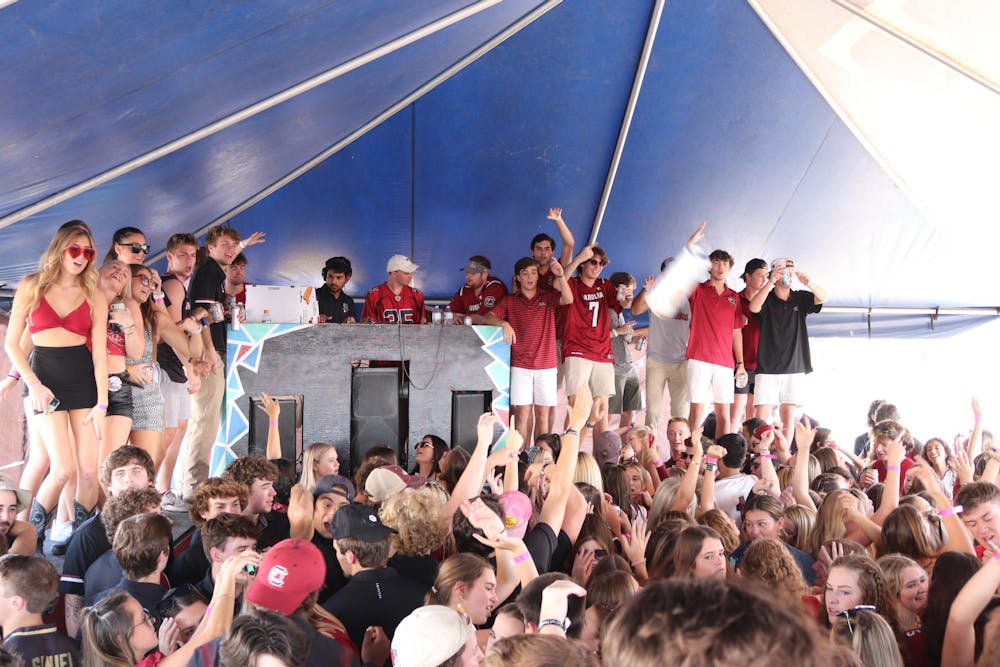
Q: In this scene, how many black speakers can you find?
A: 3